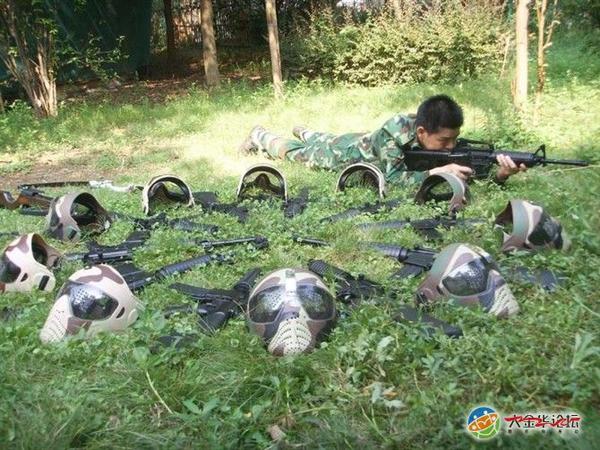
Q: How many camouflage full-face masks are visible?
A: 10